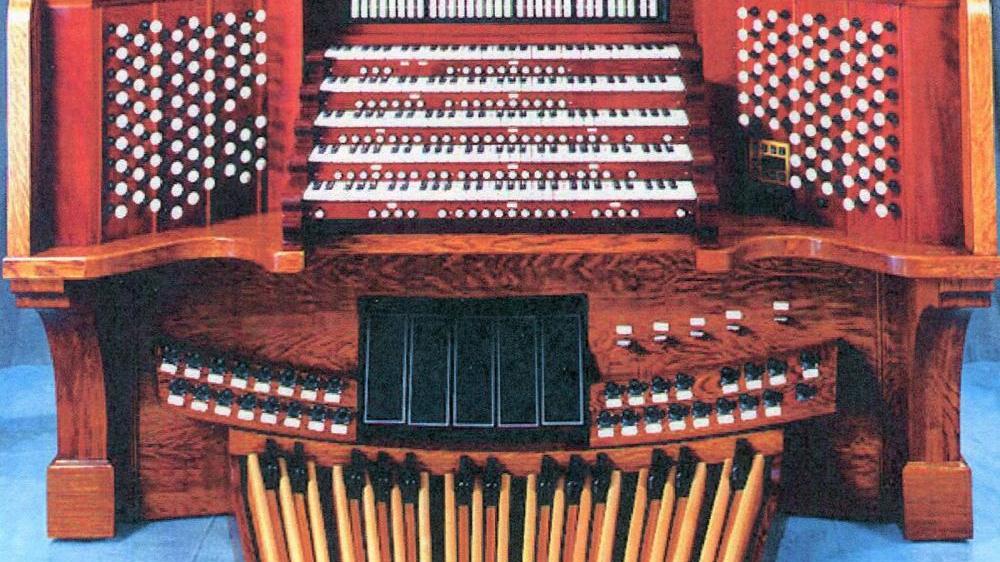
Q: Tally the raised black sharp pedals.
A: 13